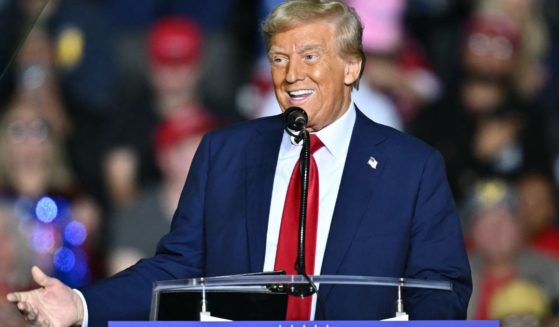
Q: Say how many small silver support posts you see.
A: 2